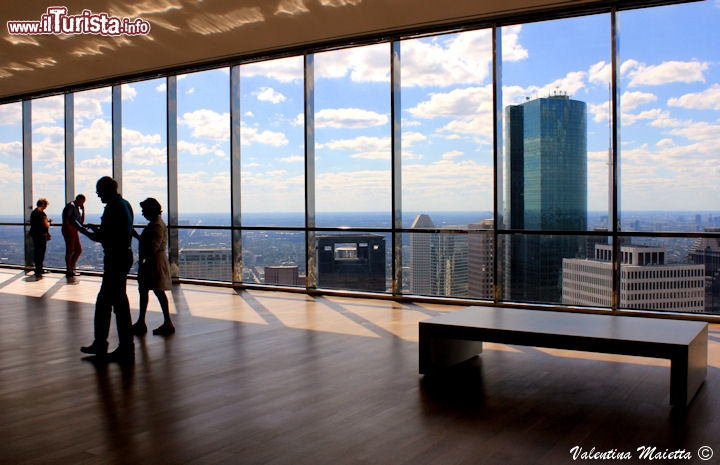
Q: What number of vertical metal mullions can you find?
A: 9